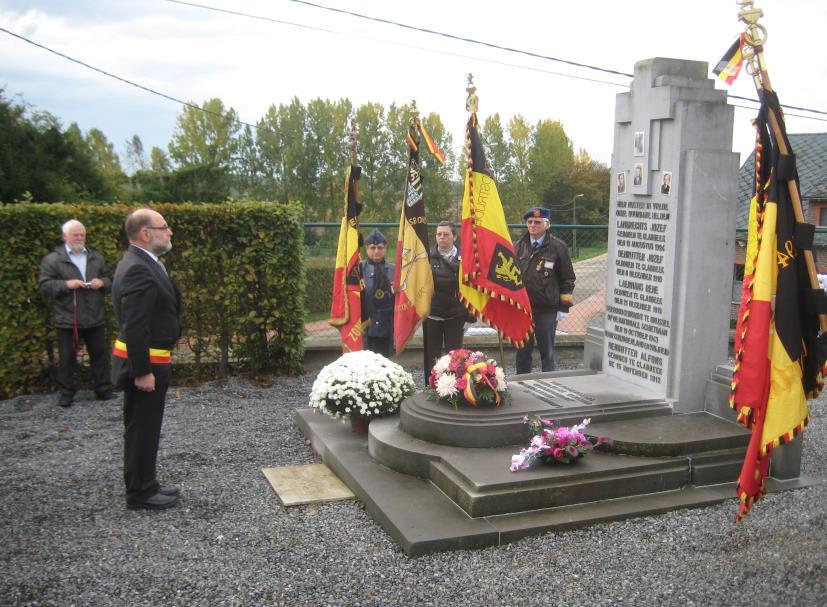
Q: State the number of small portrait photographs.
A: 4